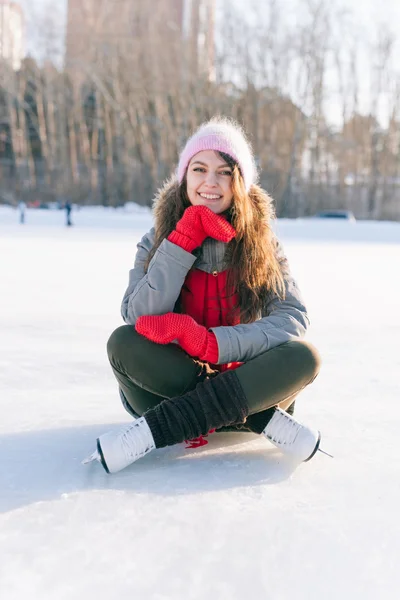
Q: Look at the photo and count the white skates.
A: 2